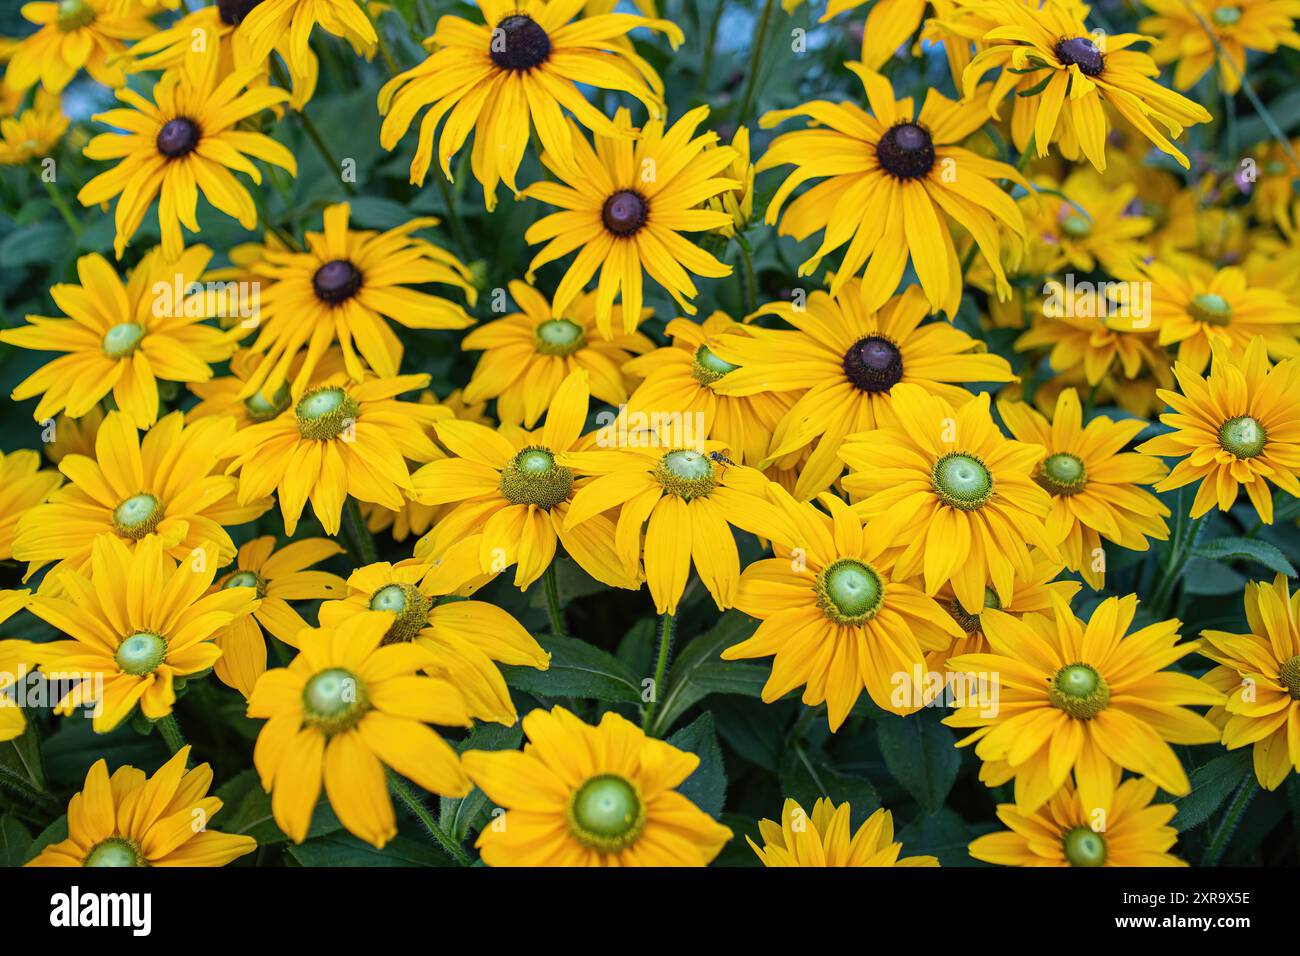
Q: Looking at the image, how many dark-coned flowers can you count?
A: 8